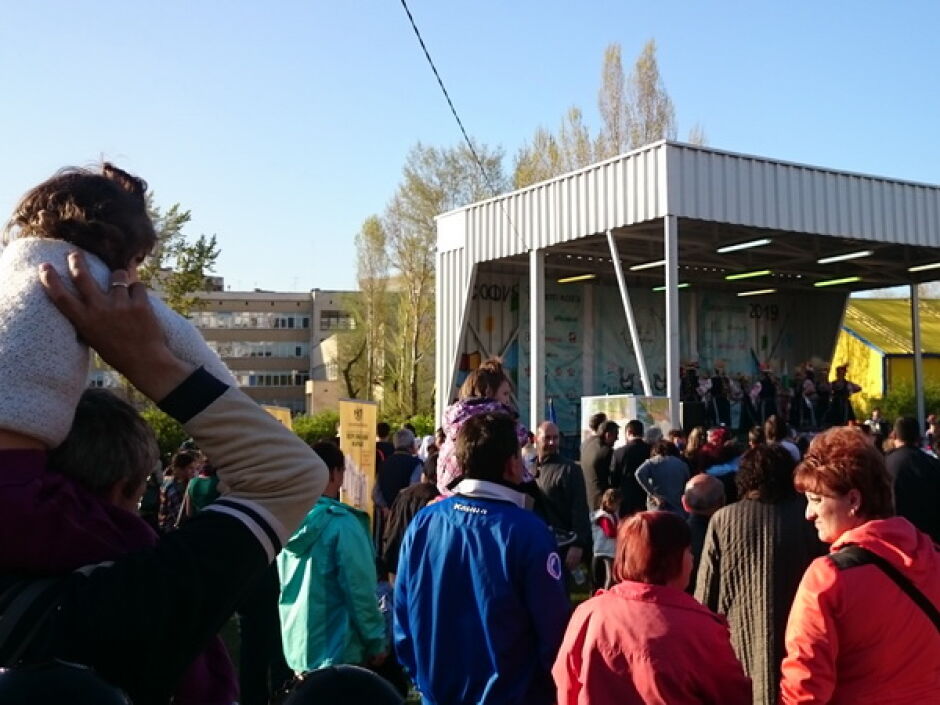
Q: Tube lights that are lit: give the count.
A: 9